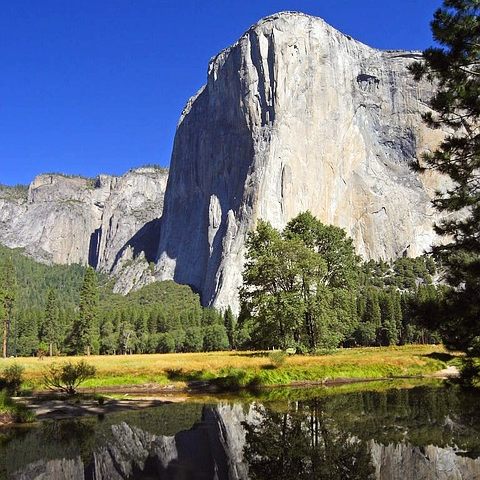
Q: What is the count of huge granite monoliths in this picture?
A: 1